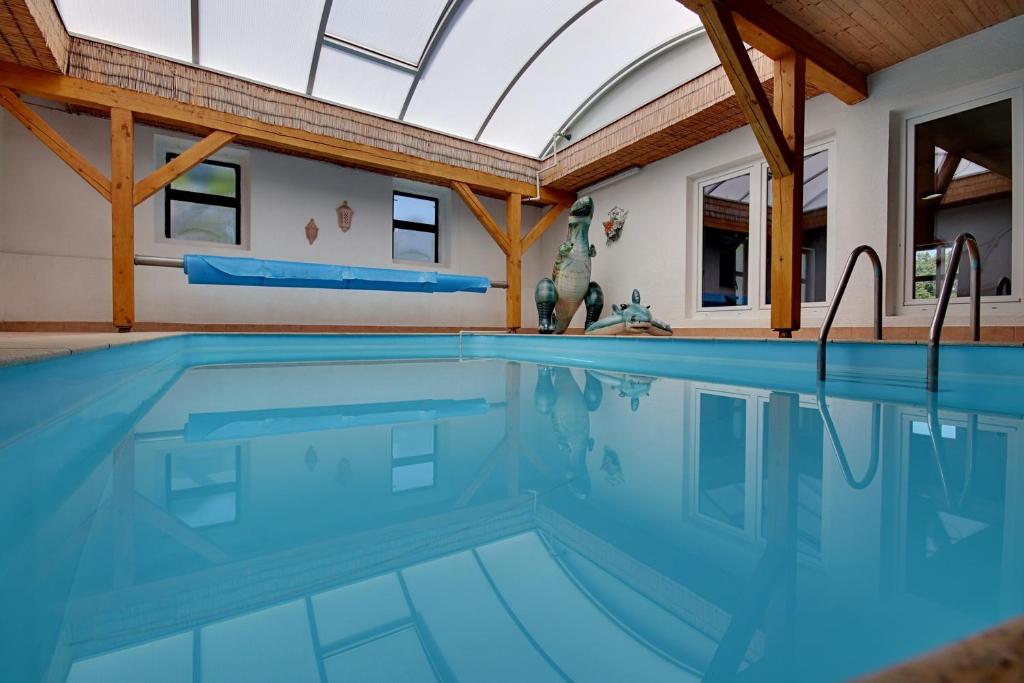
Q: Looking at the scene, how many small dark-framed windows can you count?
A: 2